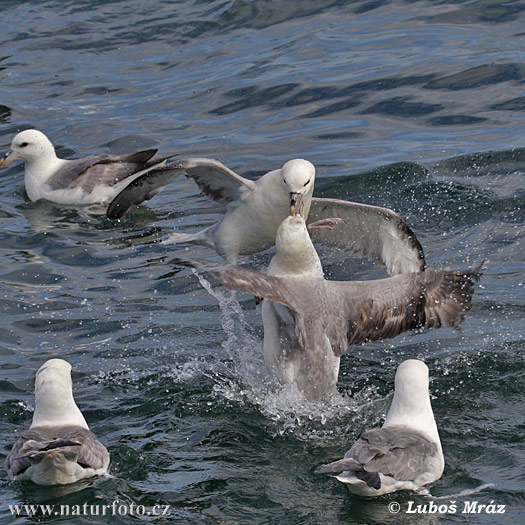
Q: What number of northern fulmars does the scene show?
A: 5